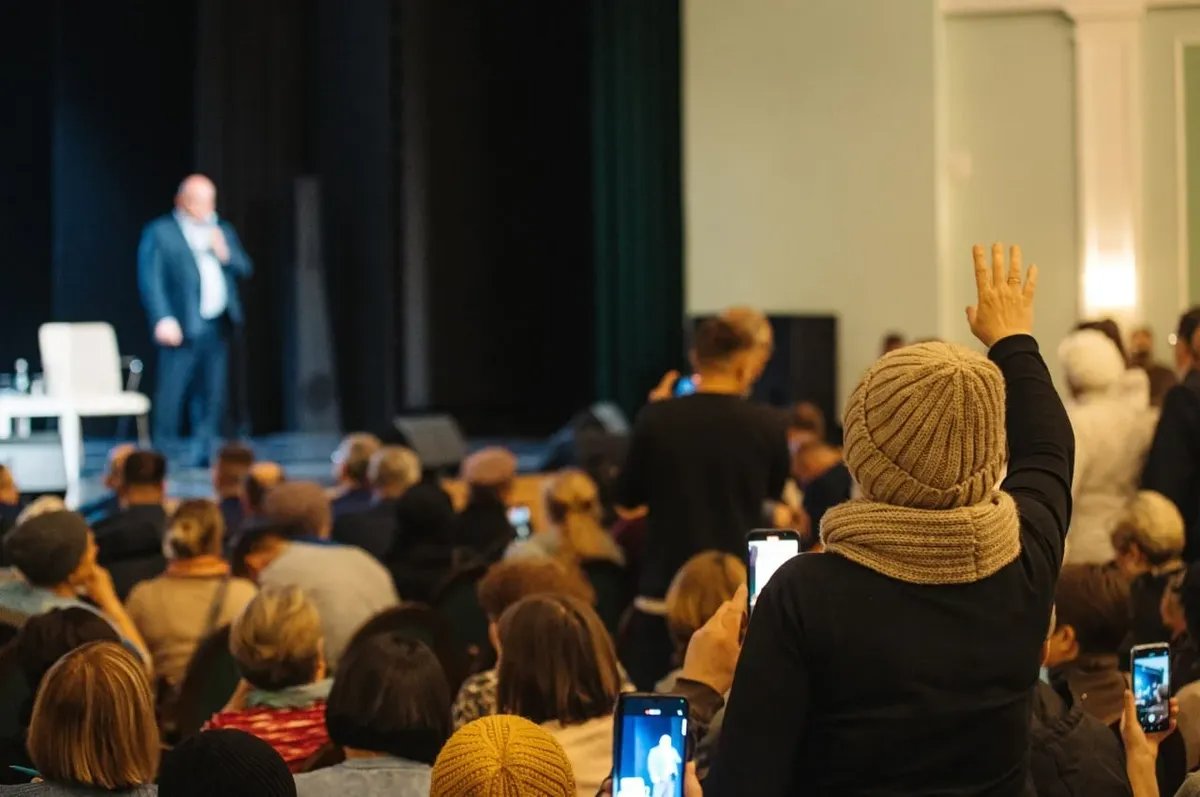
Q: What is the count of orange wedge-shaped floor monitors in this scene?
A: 0